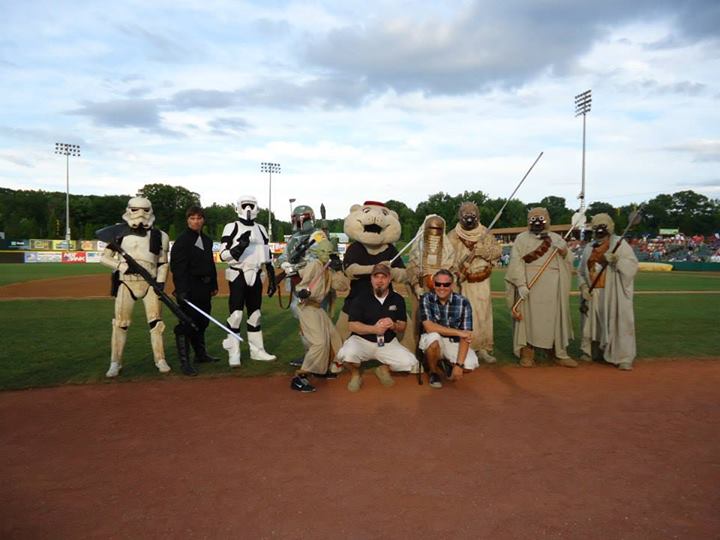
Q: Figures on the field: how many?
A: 12